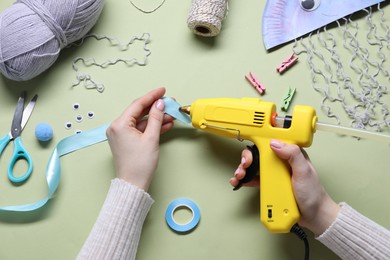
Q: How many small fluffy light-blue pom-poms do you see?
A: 1